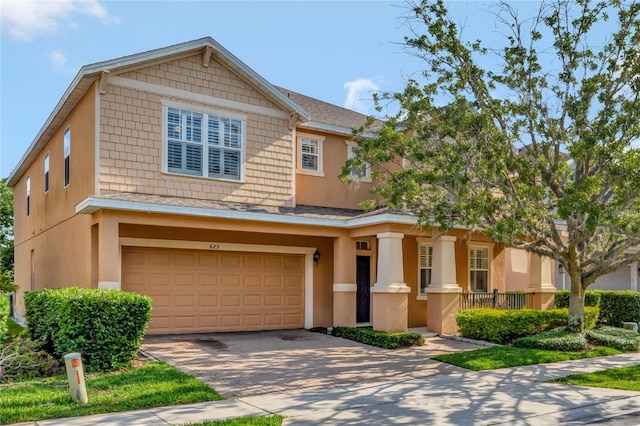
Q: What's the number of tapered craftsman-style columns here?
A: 3